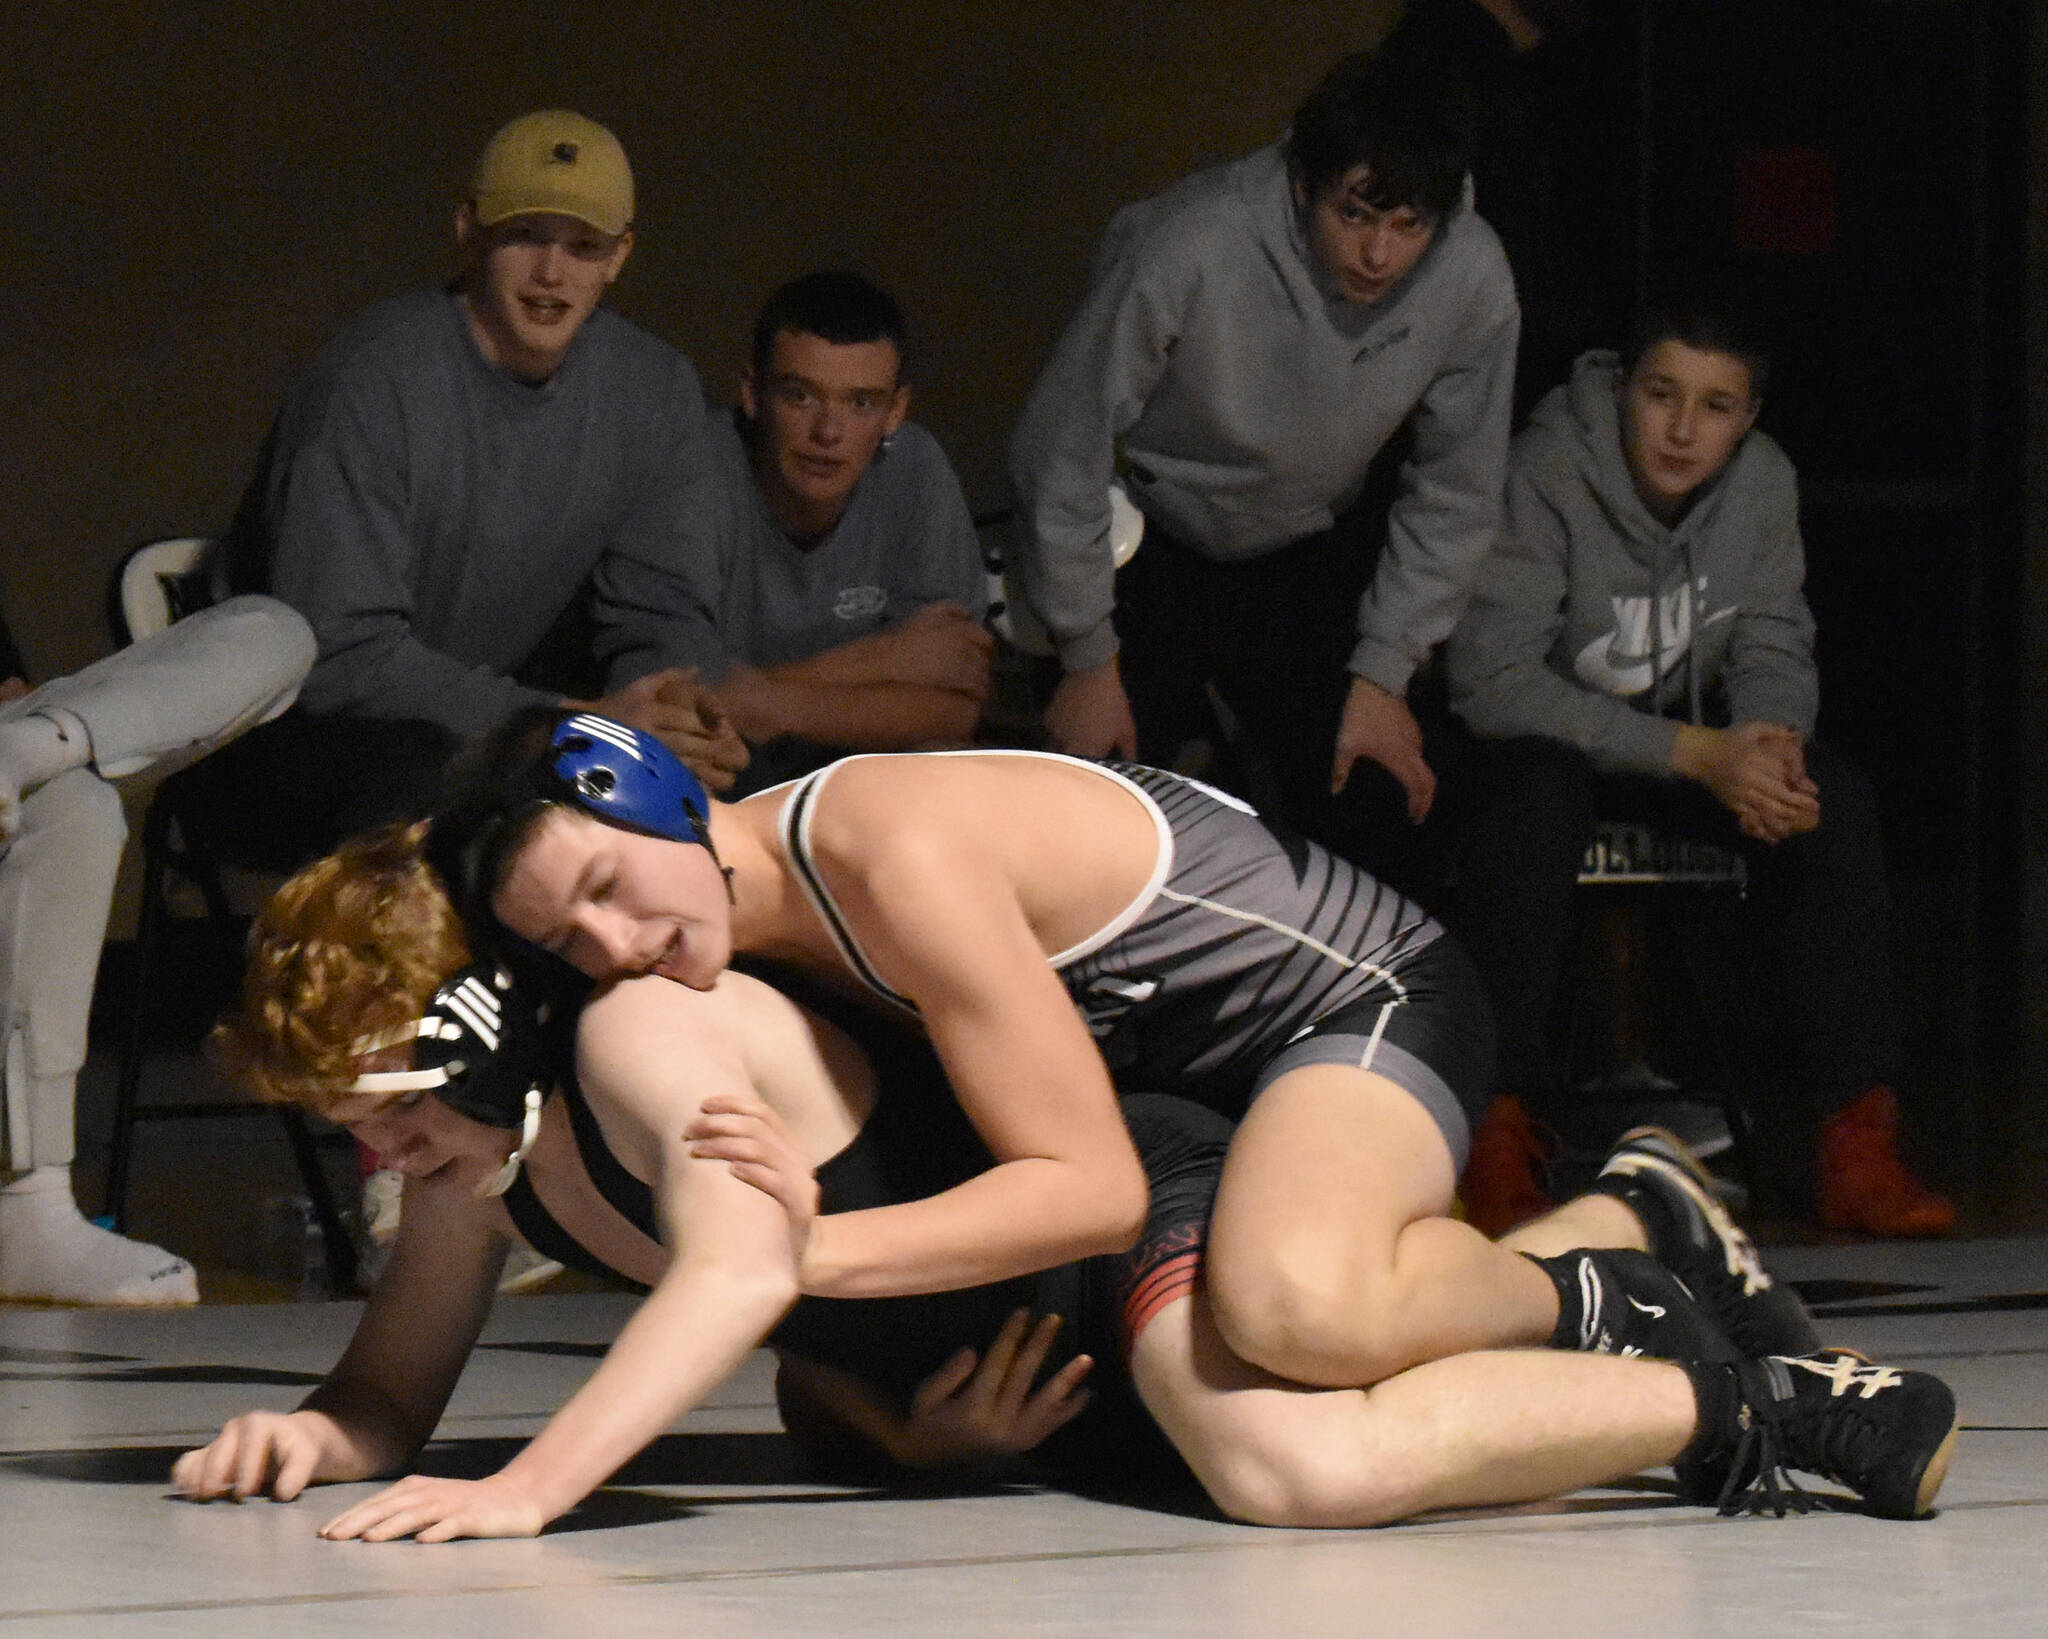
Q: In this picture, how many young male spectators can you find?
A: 4